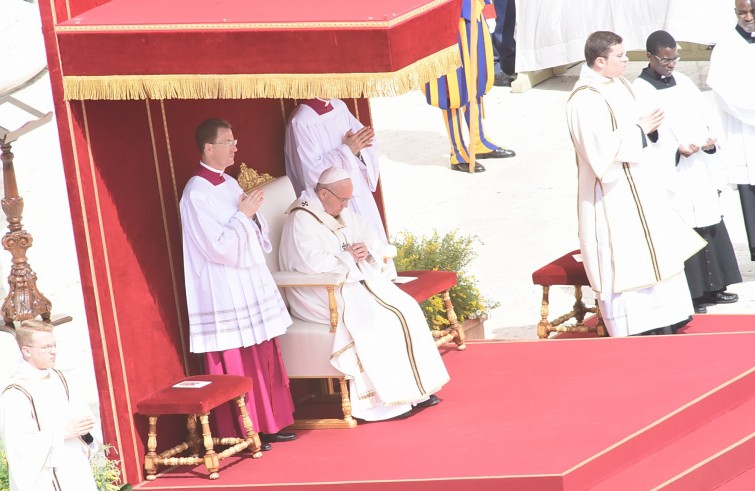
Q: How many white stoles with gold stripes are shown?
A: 3